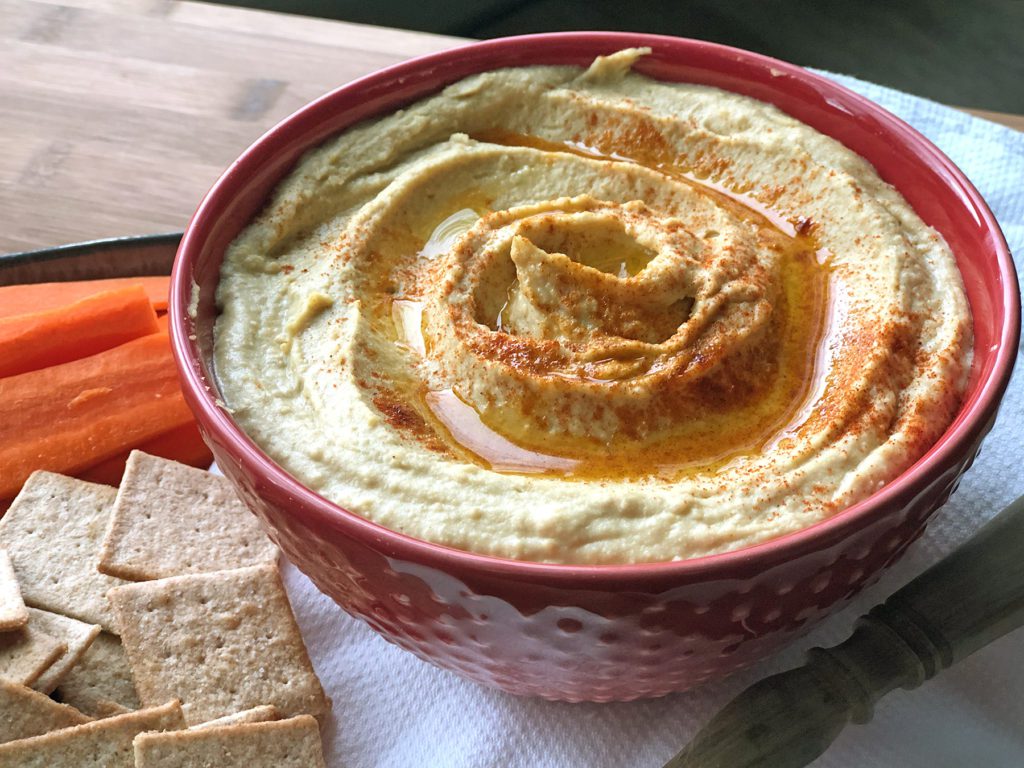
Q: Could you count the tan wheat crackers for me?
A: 11